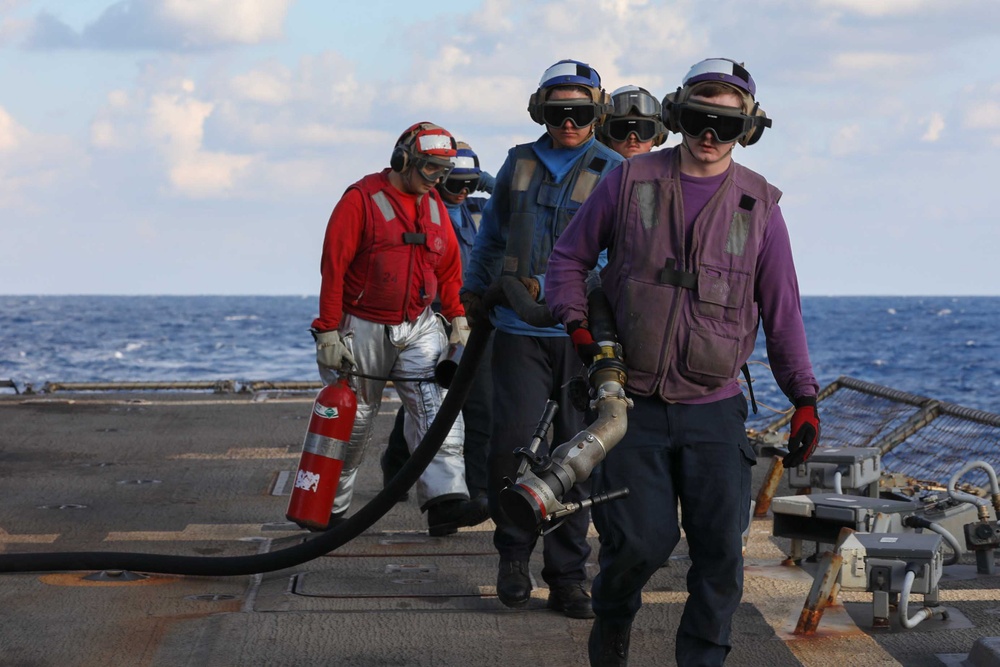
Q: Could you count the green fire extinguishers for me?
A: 0